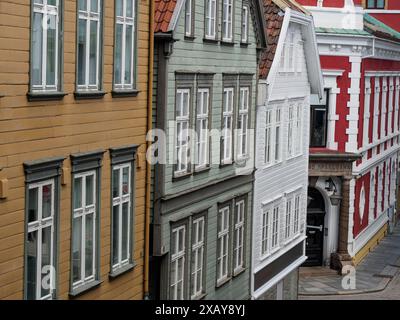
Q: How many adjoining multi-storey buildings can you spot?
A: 4